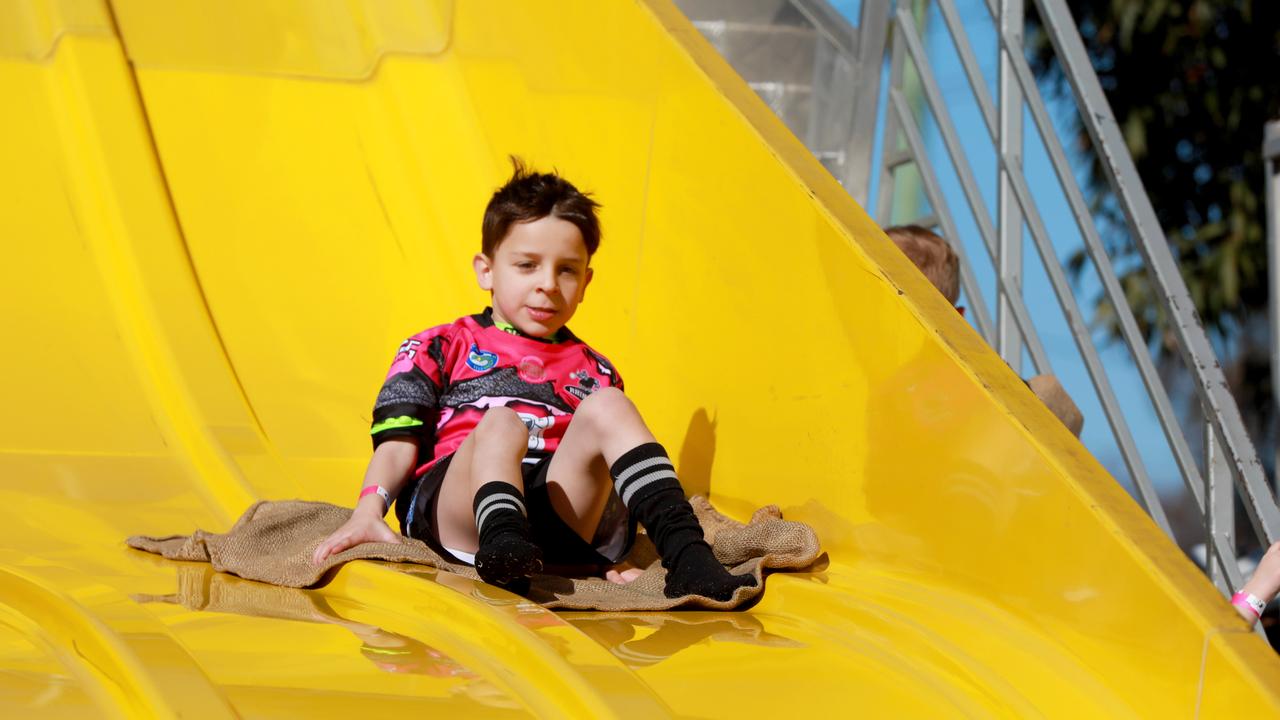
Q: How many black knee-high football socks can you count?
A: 2